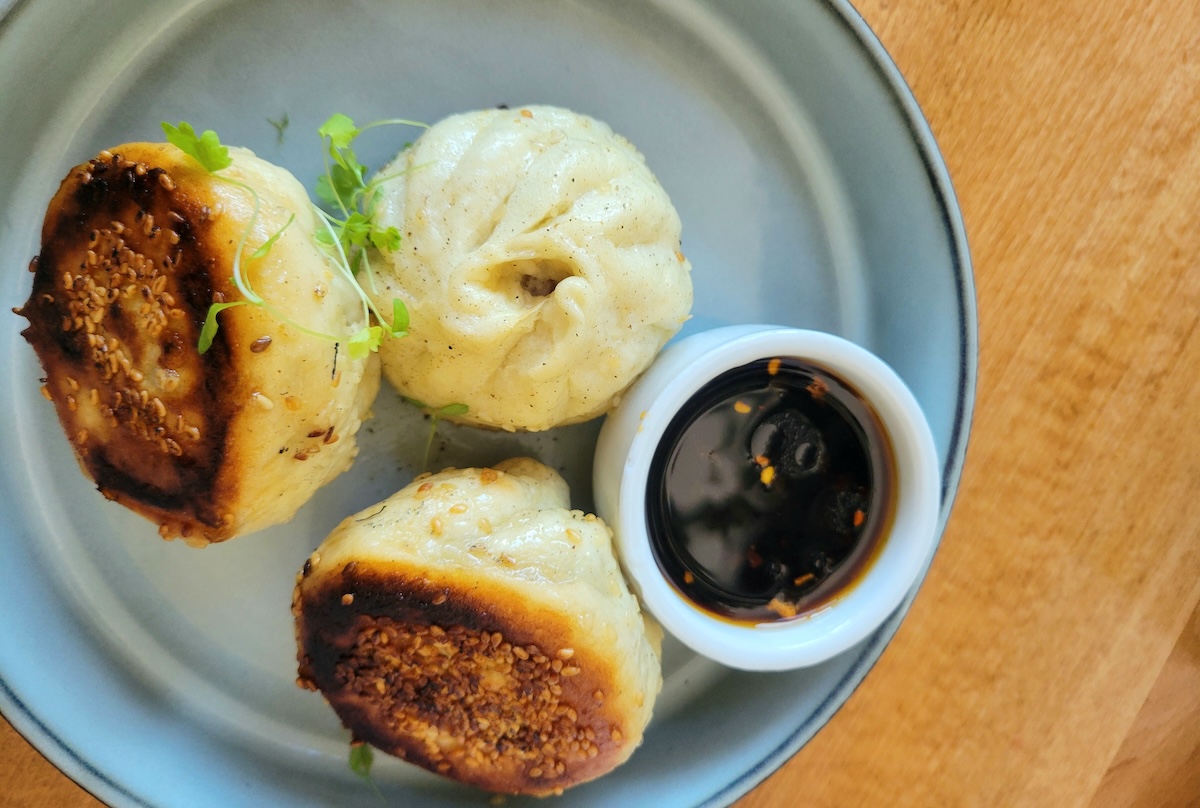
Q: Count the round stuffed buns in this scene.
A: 3